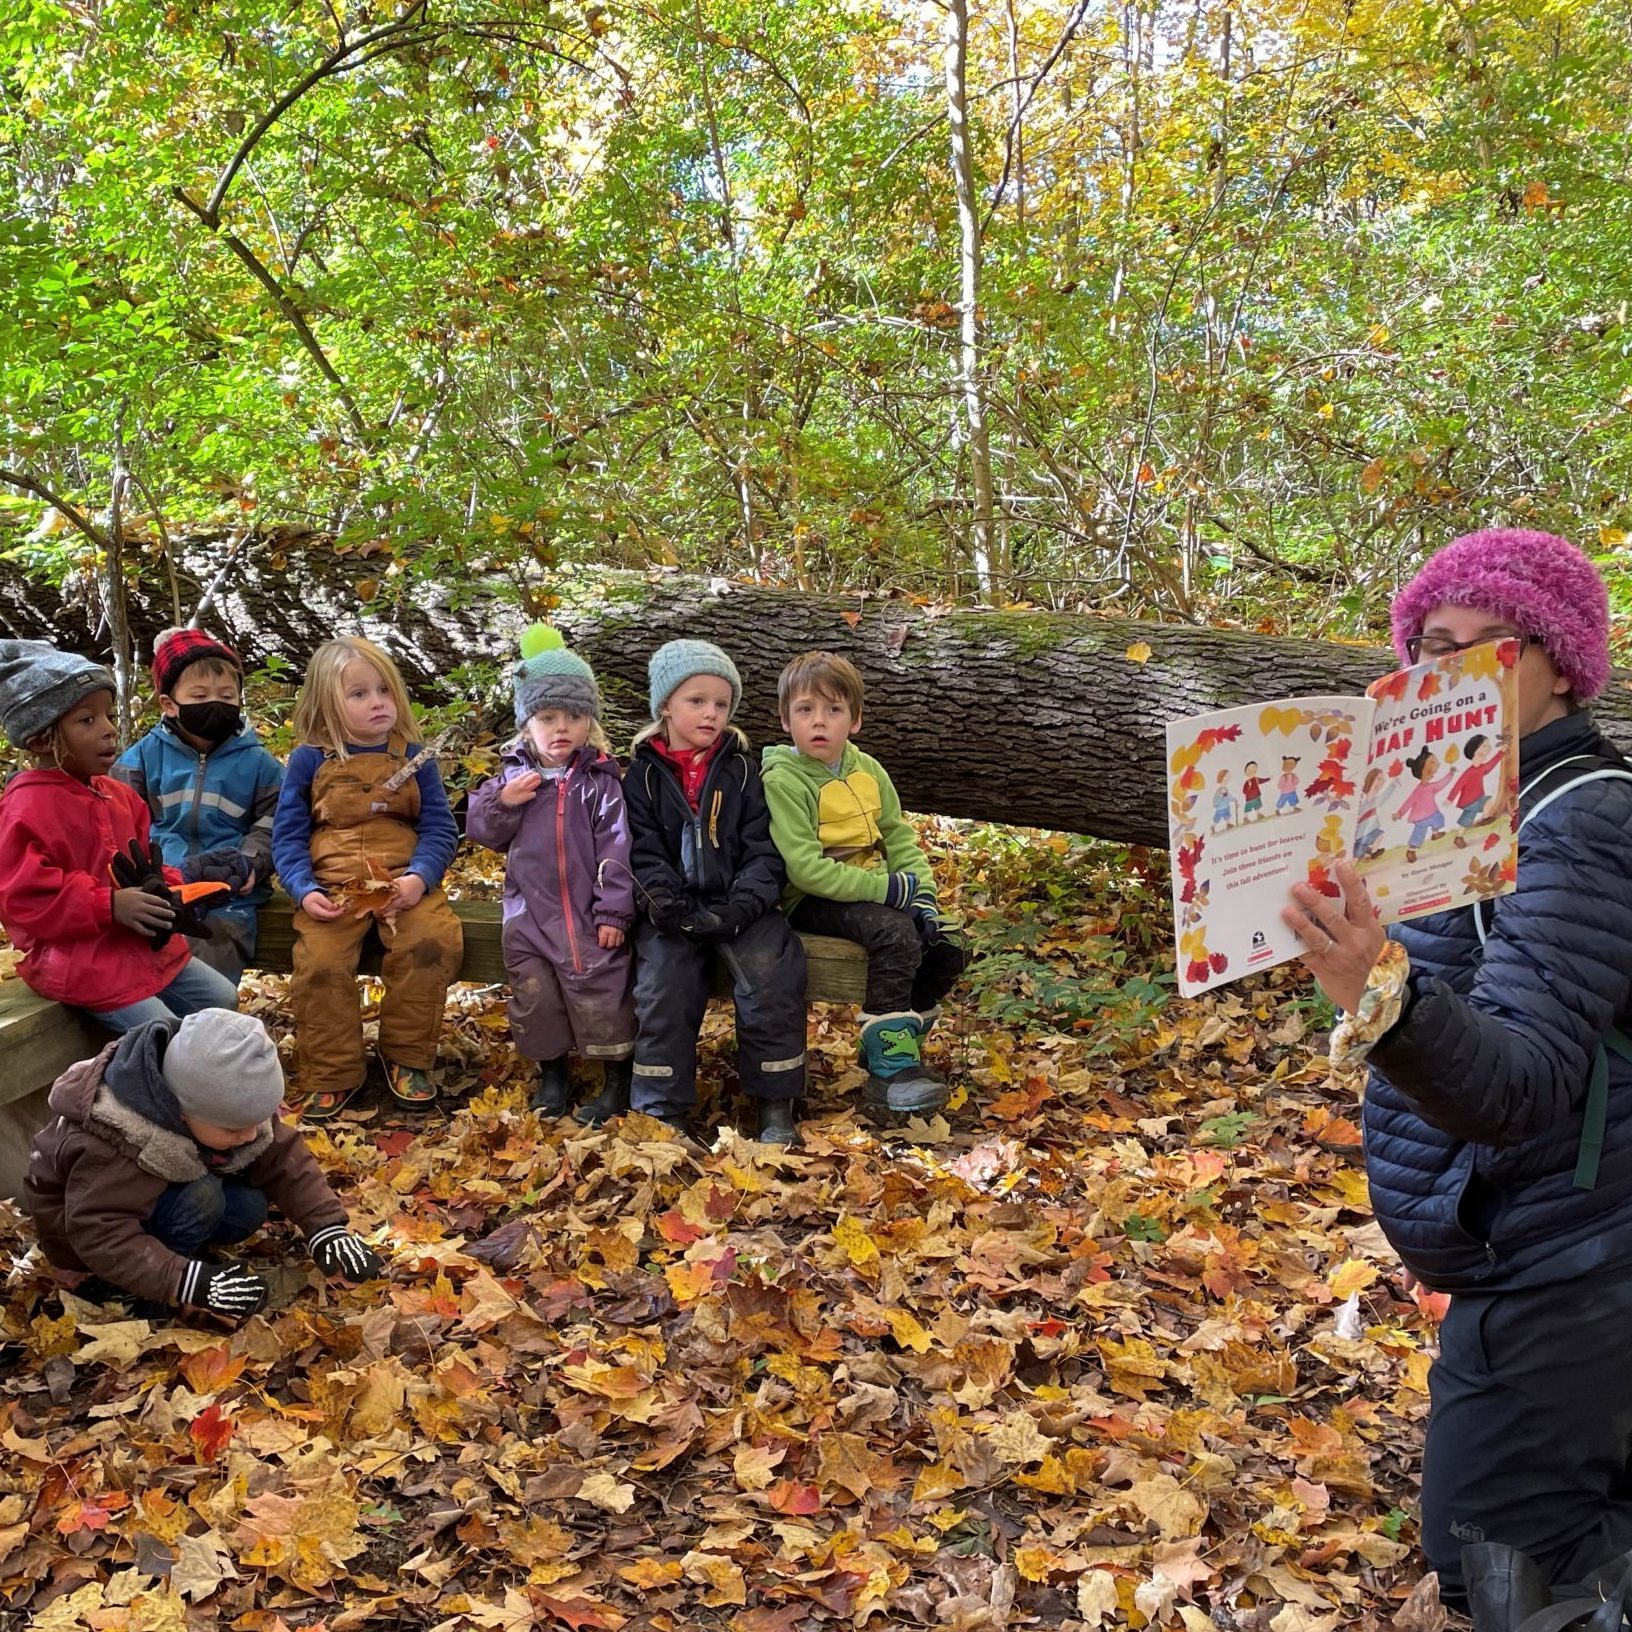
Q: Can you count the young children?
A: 7